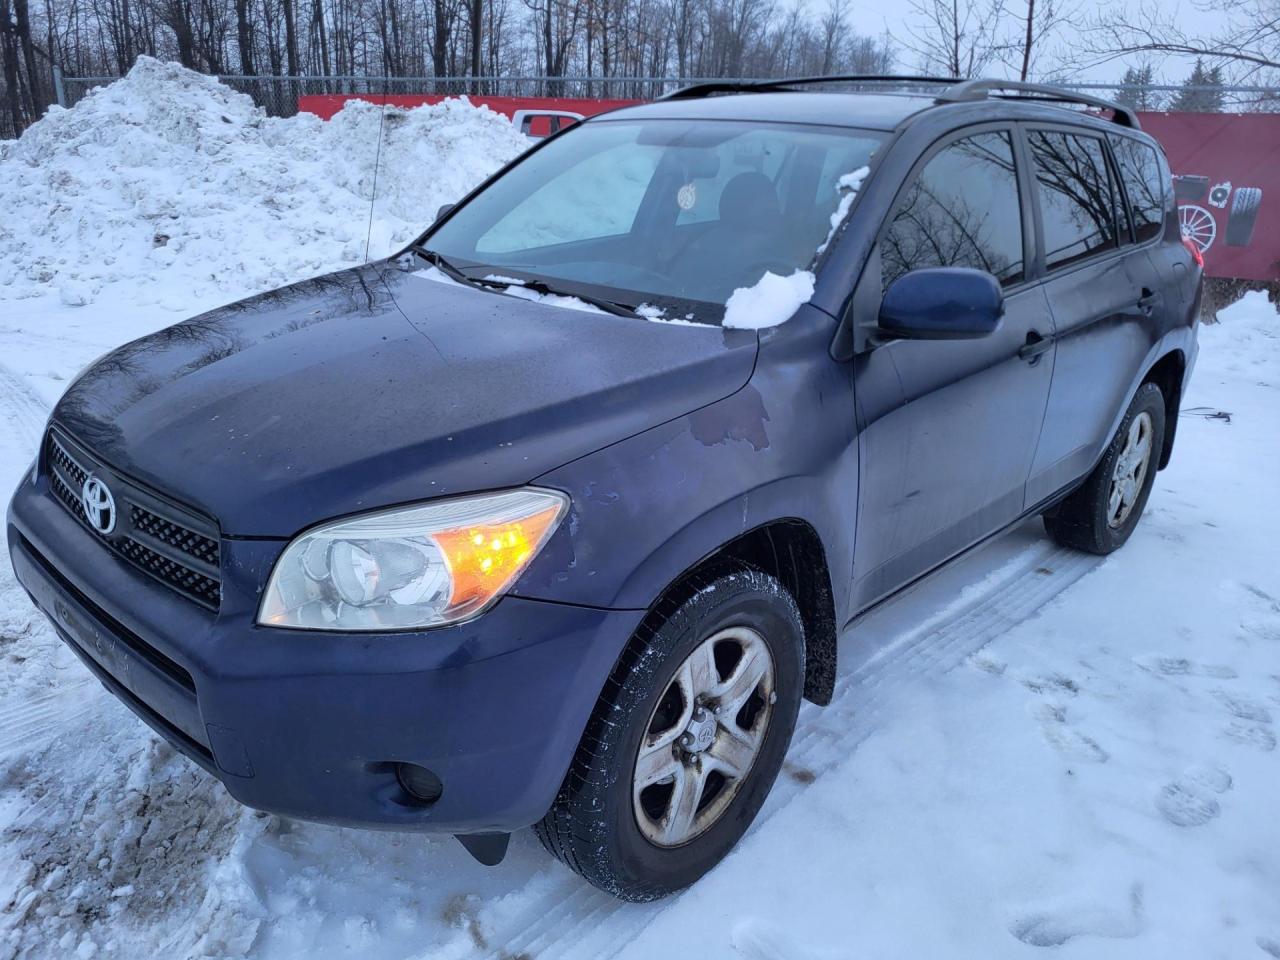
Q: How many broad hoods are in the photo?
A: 1